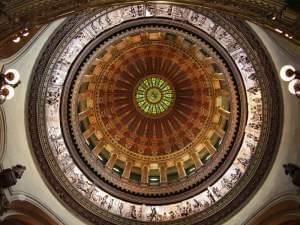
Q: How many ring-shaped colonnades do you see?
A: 1